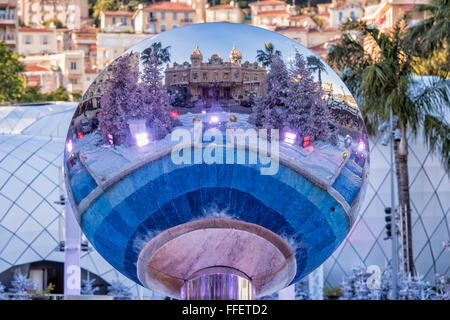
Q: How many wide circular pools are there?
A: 1